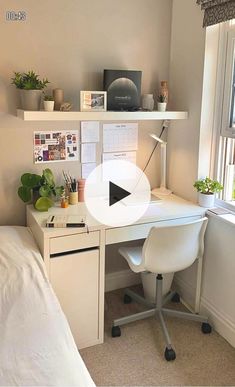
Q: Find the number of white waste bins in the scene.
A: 1